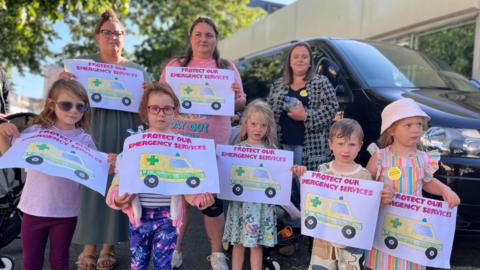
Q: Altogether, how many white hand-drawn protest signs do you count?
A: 7